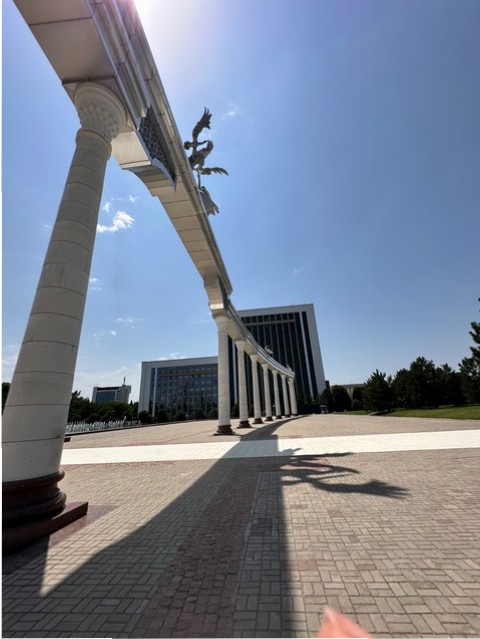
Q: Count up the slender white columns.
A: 8